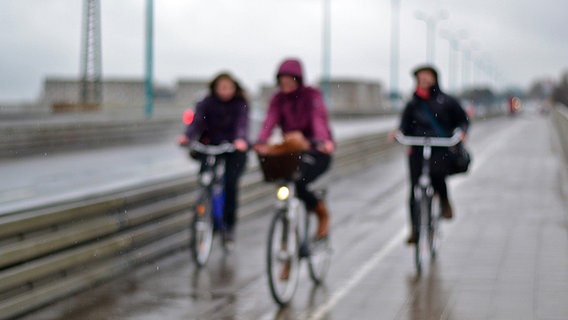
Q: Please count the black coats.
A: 1